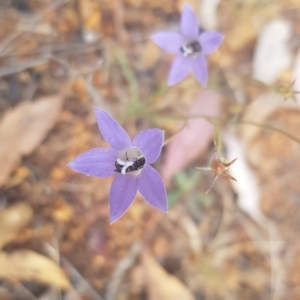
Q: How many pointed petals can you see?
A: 10